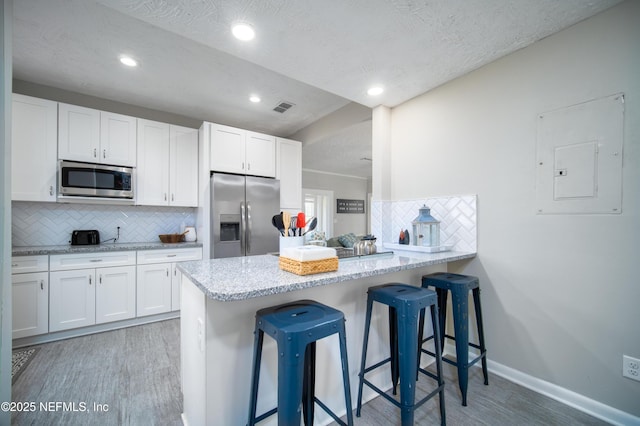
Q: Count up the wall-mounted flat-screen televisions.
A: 0